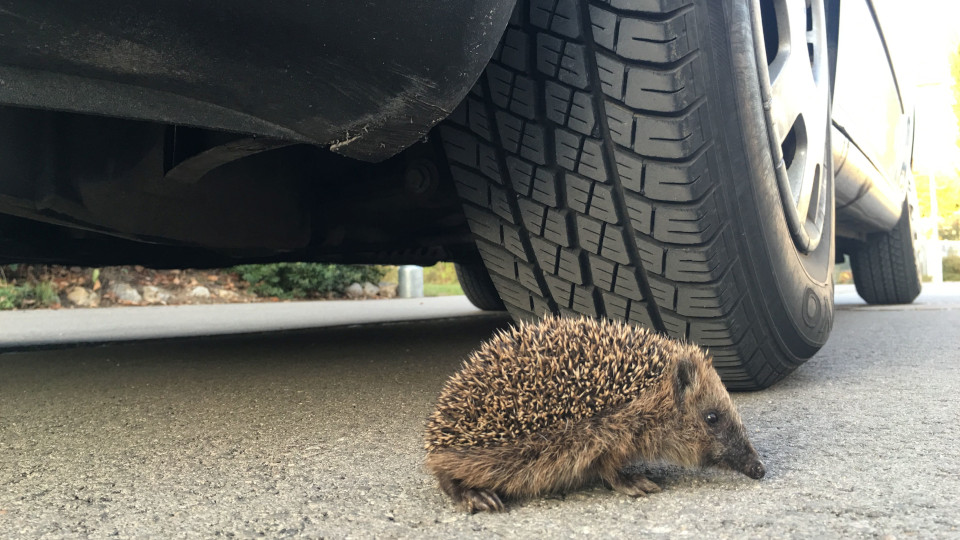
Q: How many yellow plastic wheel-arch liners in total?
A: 0